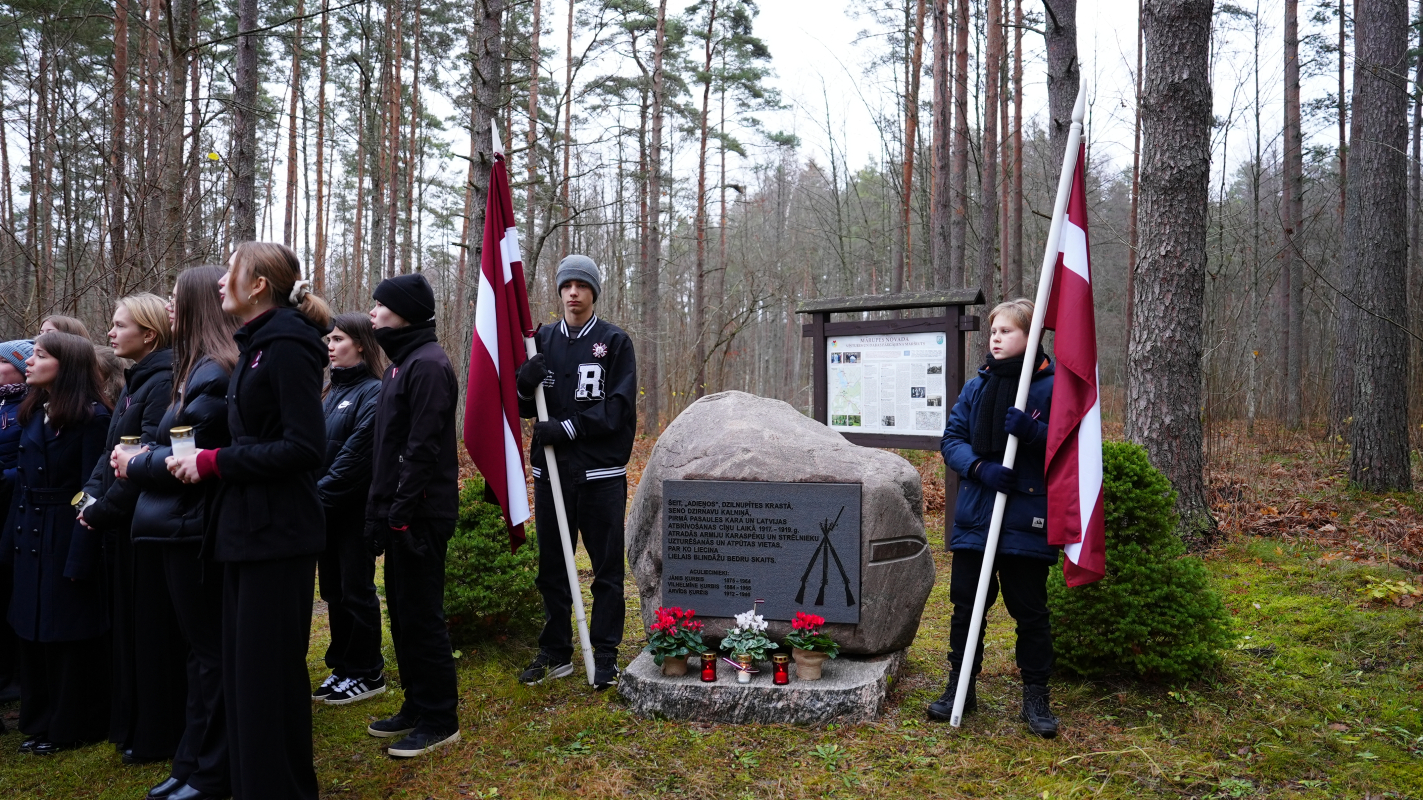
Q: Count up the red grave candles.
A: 2